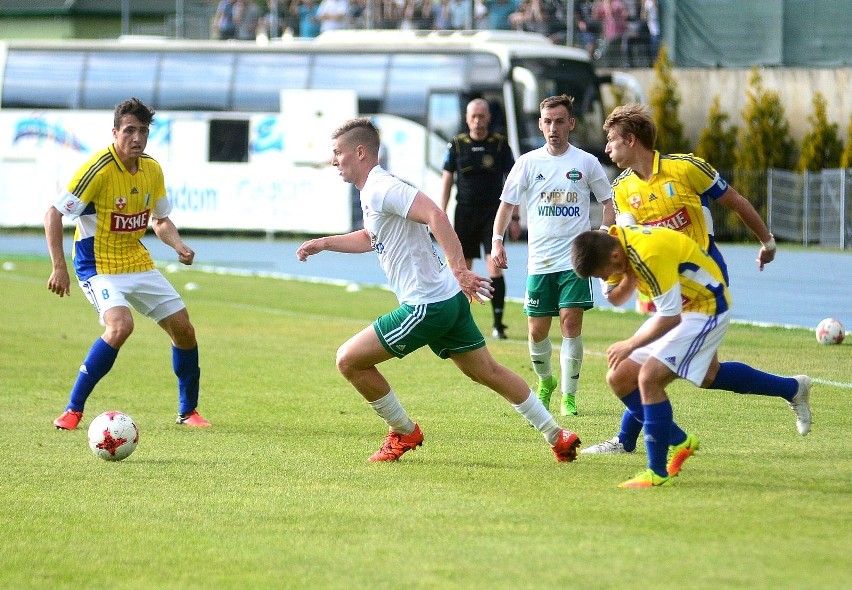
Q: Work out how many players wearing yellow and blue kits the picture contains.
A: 3